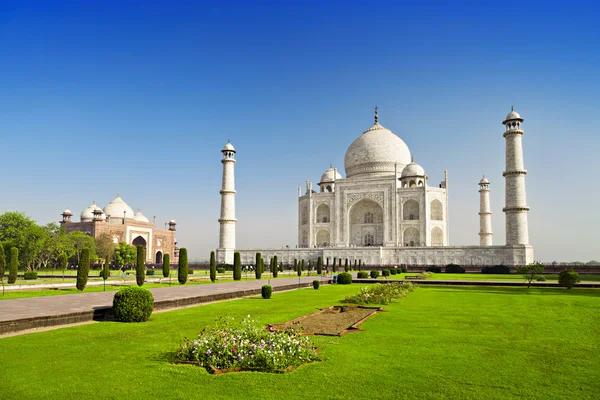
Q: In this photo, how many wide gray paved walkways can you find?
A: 1